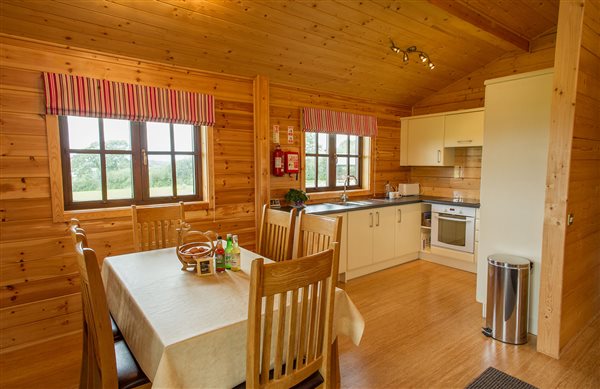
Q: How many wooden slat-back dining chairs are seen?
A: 6